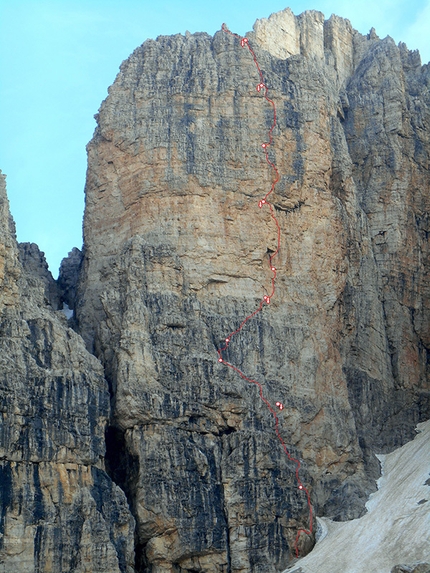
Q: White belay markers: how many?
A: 10